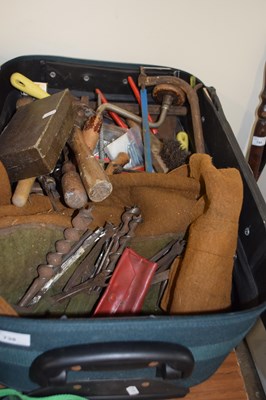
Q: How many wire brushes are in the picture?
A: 1